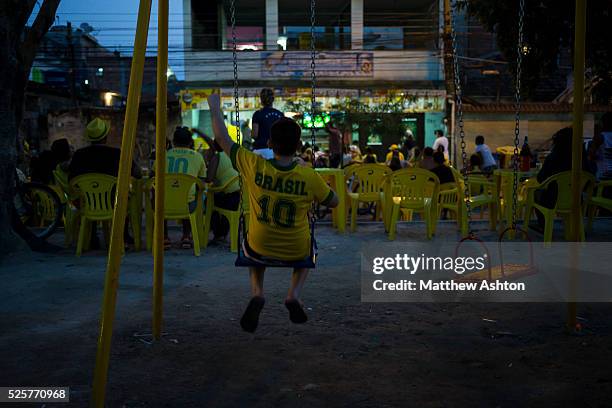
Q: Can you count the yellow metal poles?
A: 3